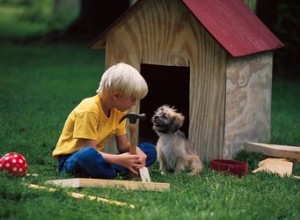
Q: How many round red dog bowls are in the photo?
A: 1